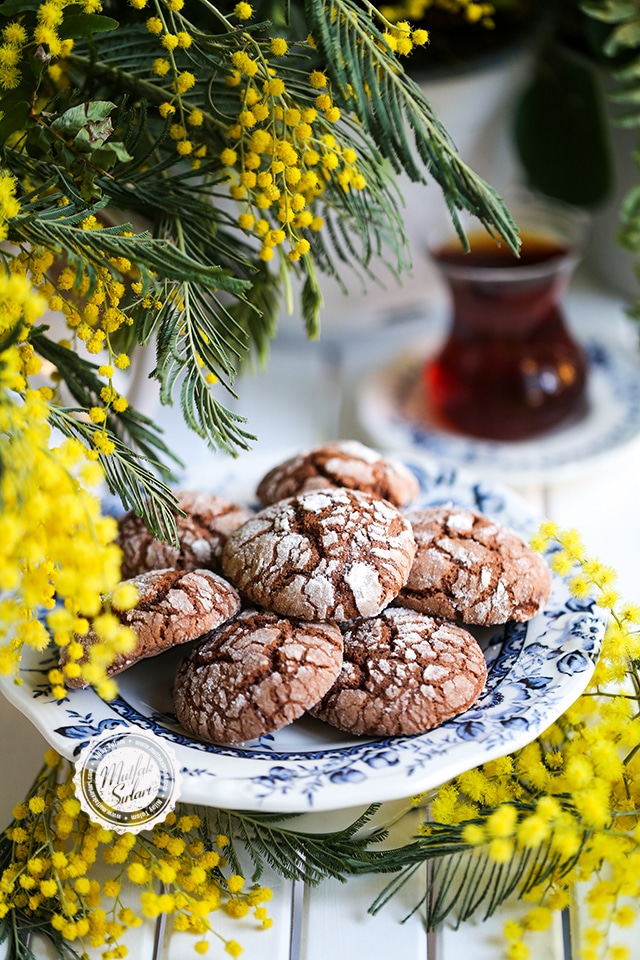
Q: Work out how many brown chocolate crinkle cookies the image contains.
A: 7